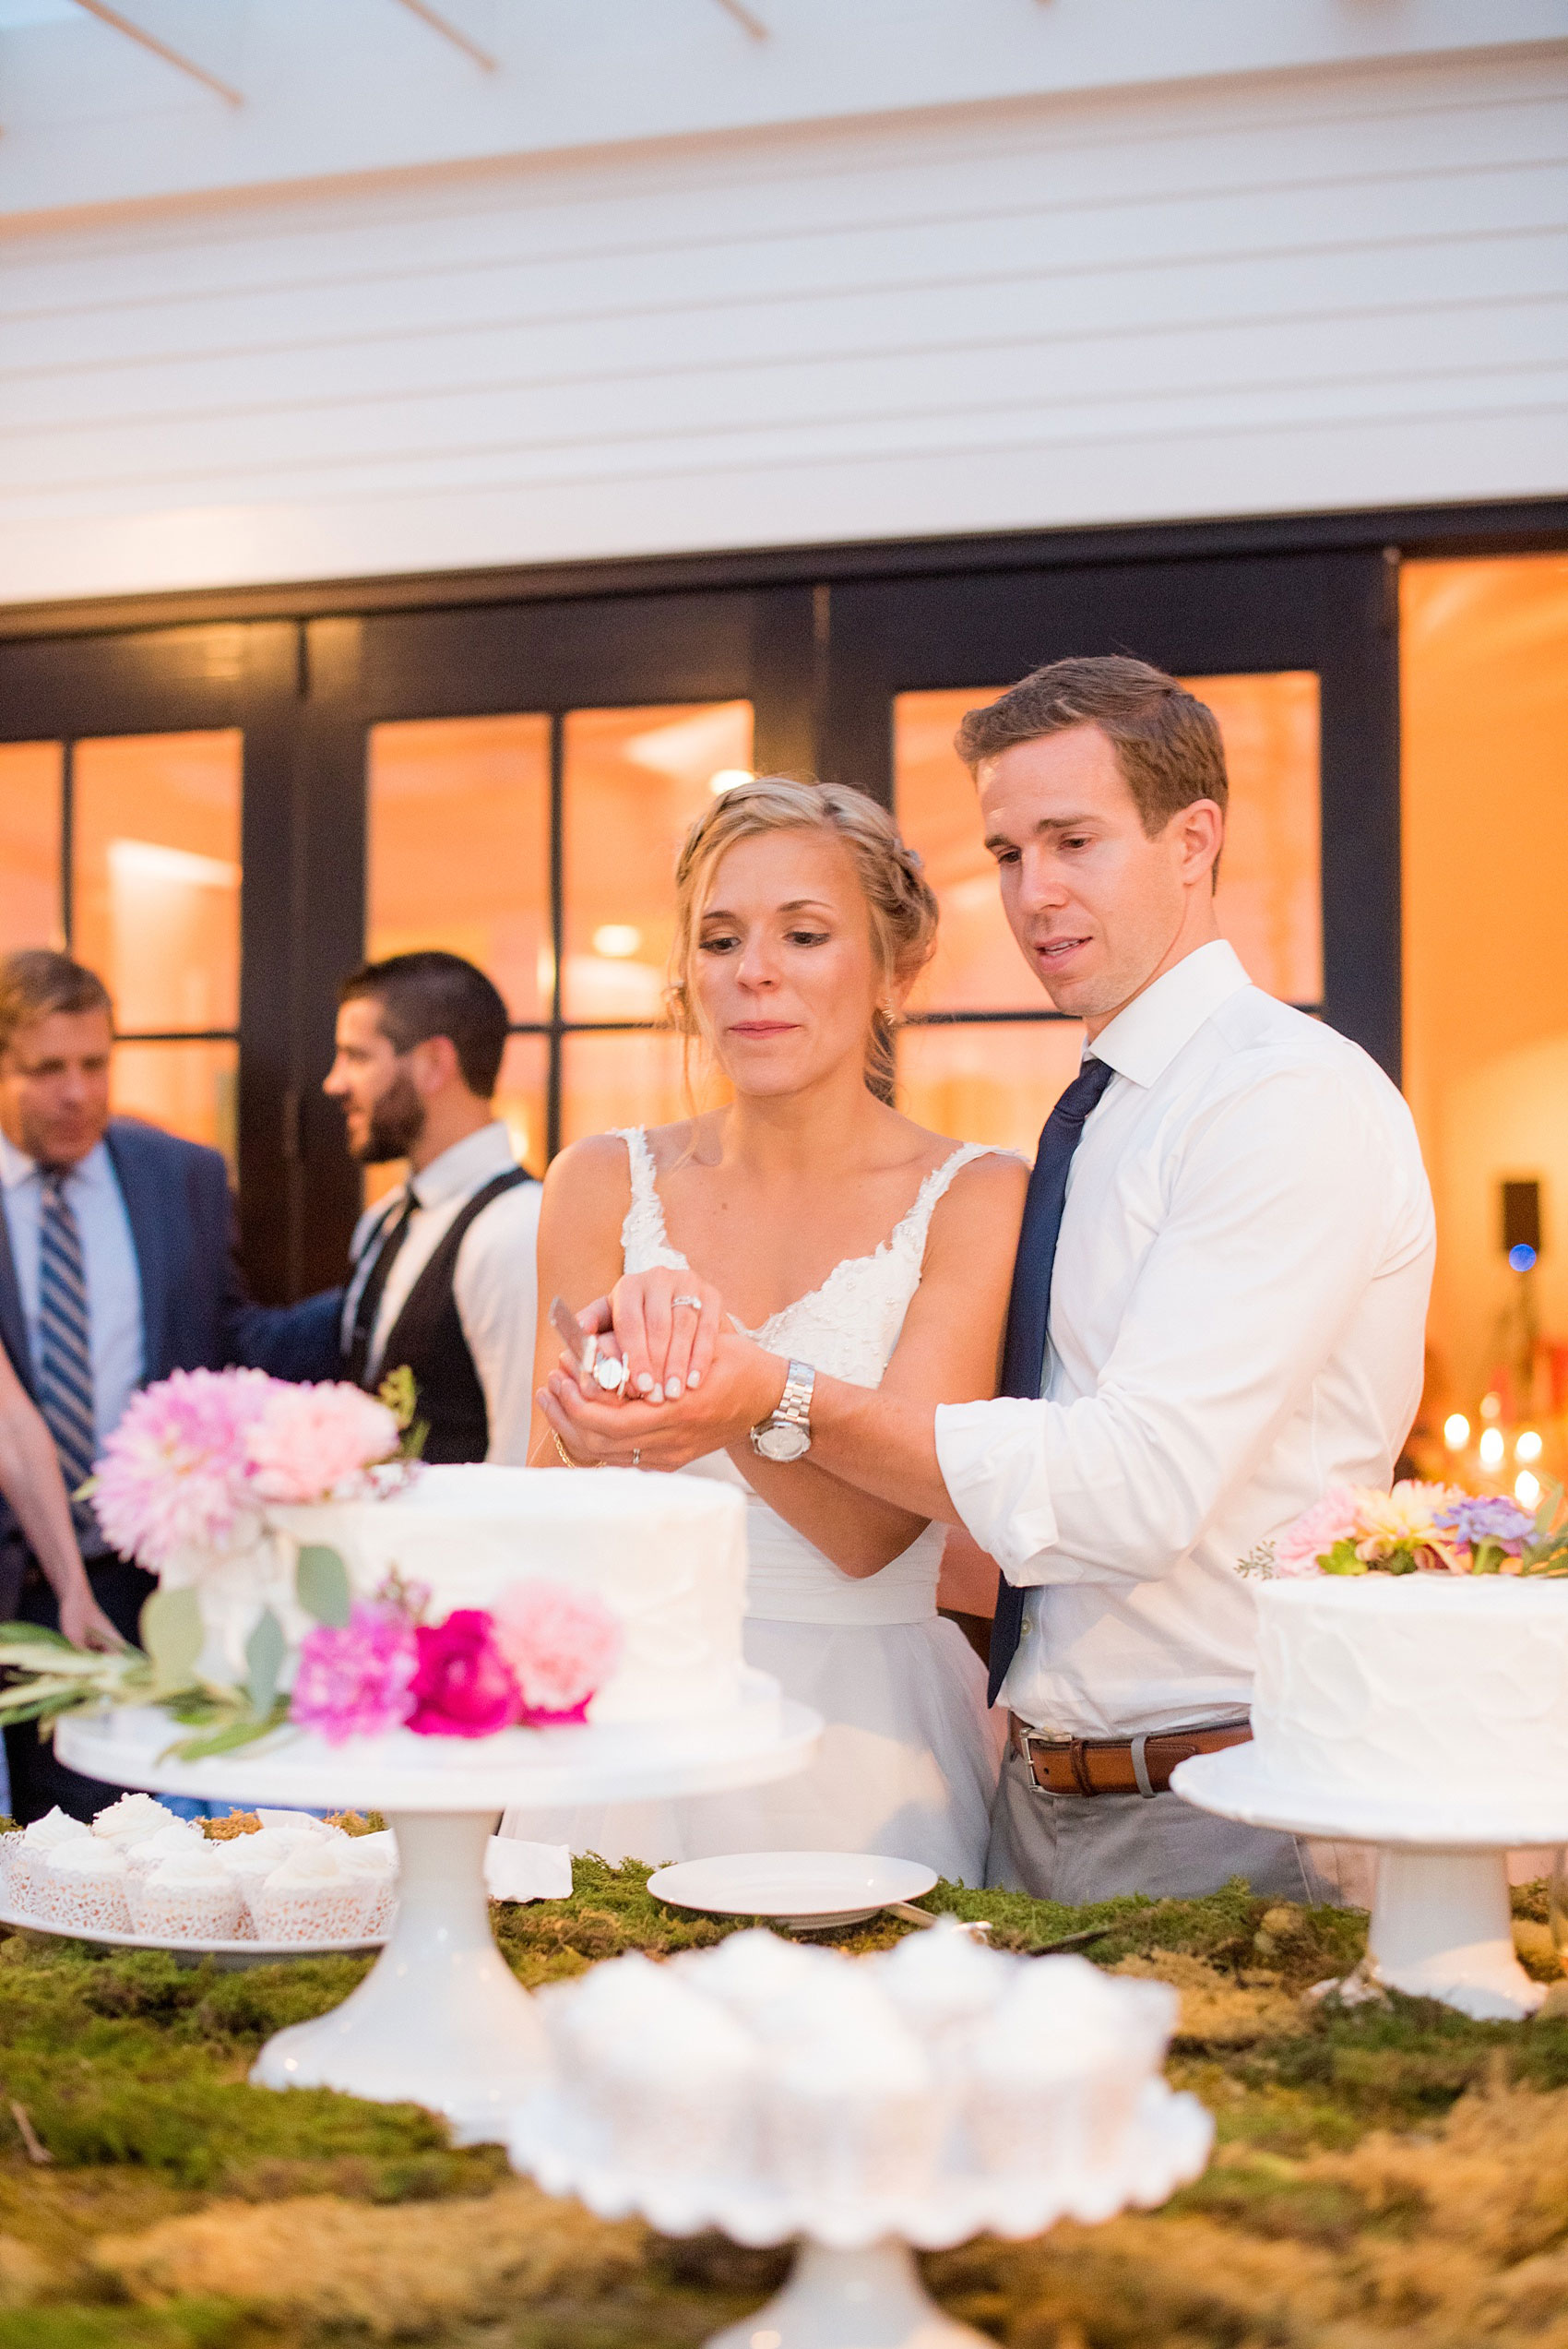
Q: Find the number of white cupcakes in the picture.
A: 13